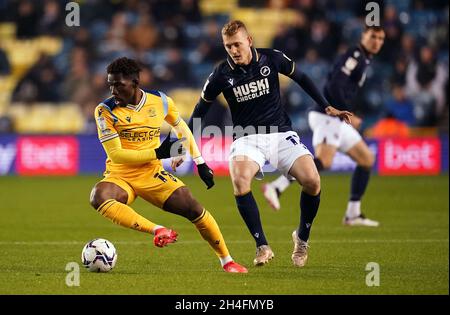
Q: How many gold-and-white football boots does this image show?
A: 2